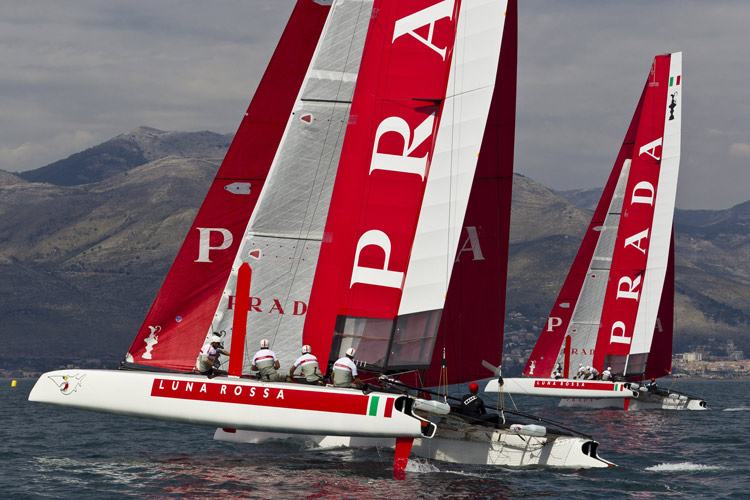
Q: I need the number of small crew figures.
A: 10